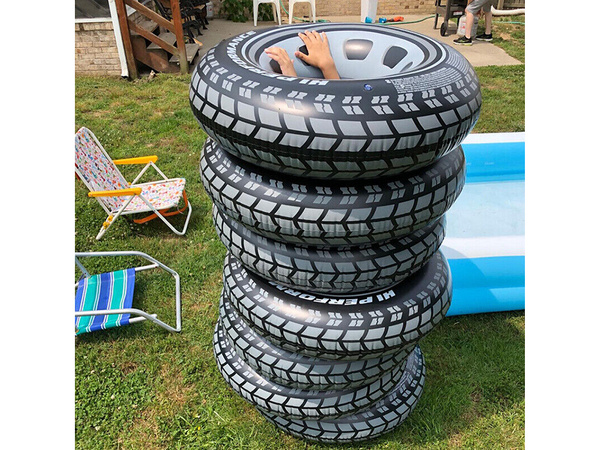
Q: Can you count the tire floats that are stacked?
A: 7